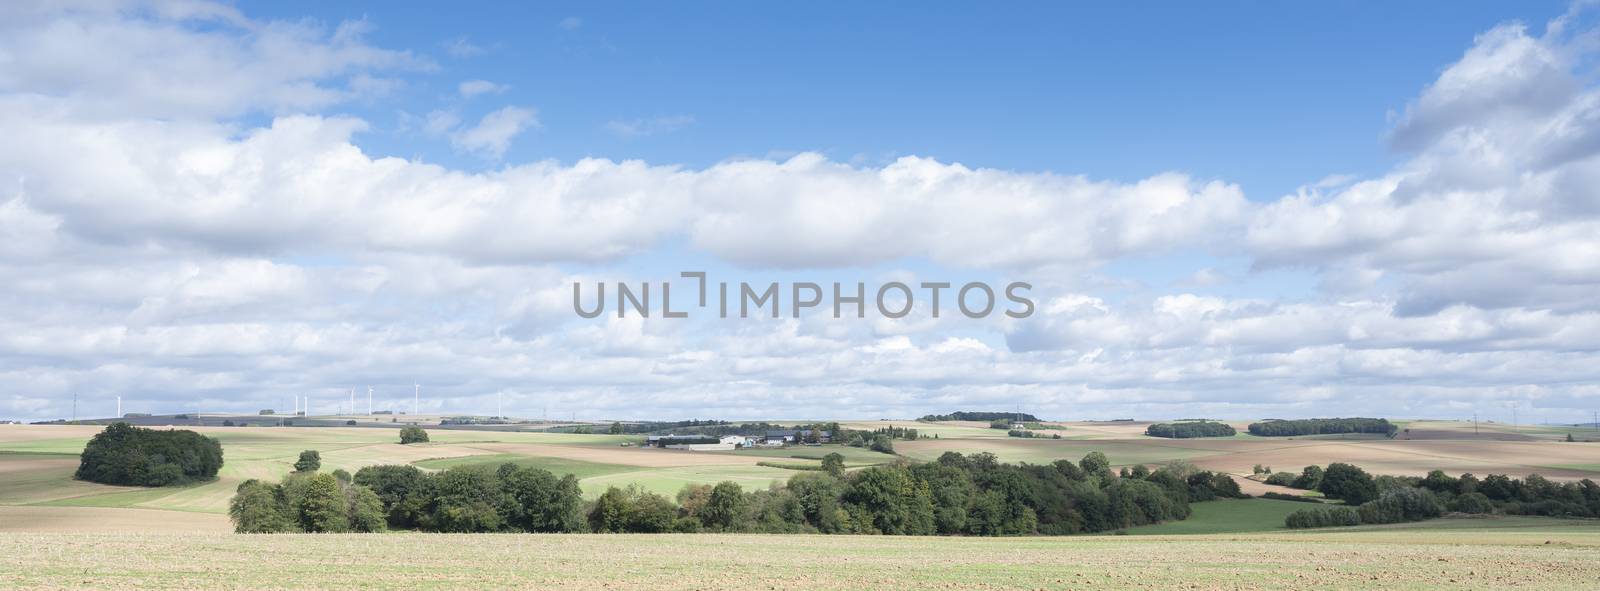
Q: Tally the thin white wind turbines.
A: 7